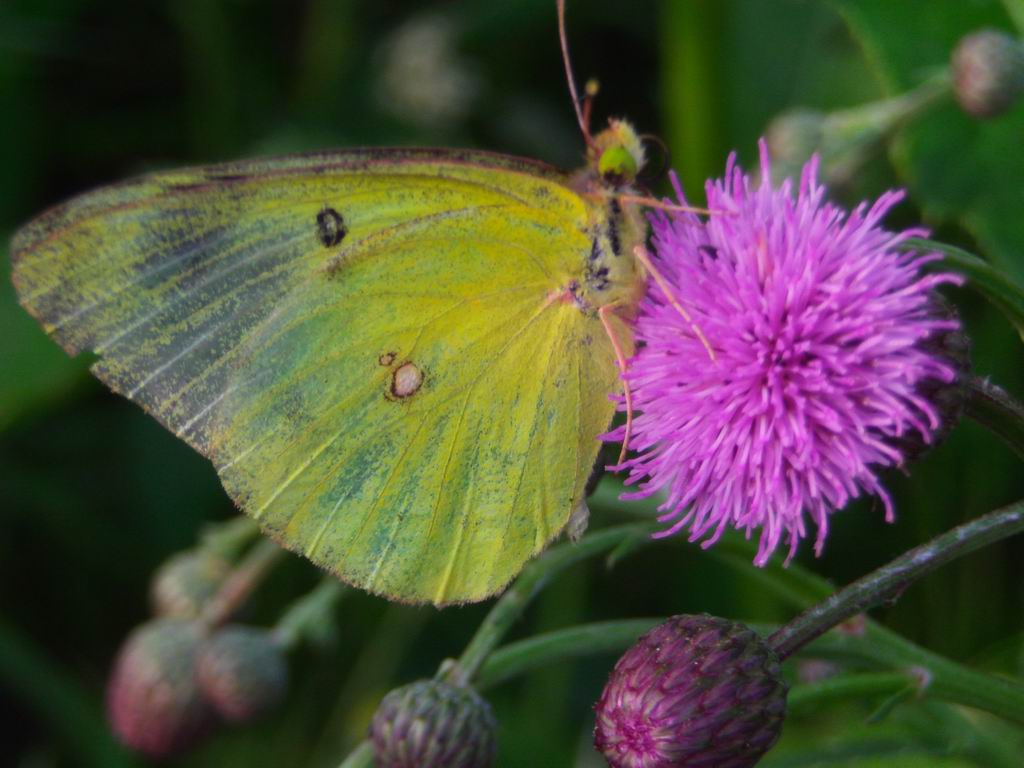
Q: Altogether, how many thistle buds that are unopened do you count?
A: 7